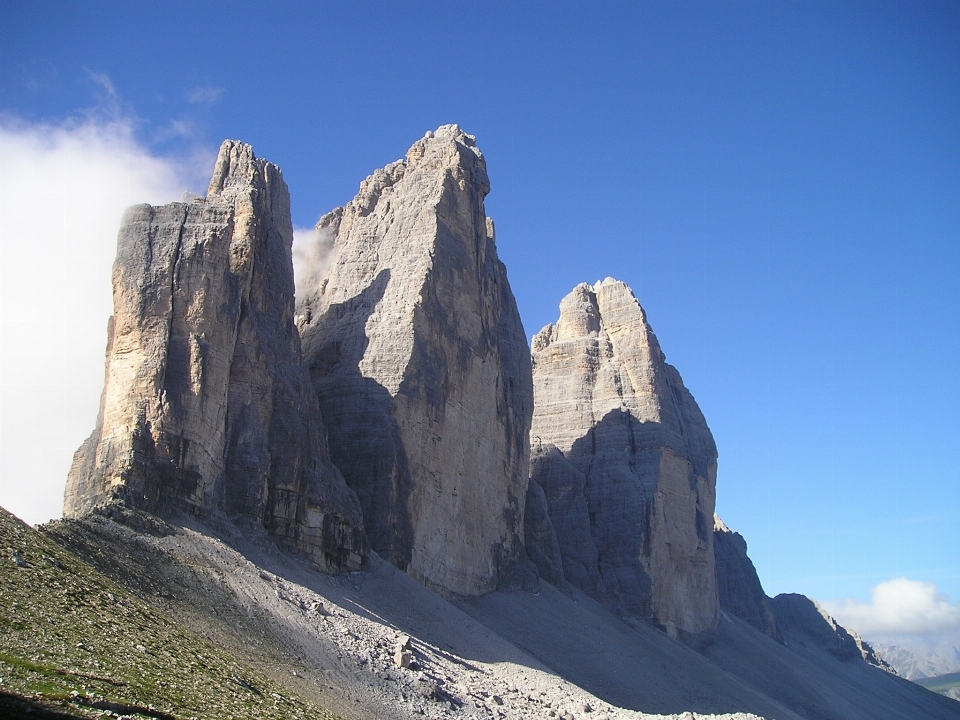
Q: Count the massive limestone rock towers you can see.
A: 3